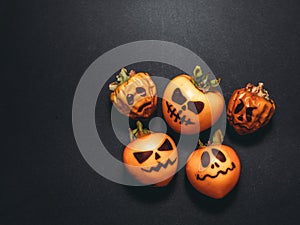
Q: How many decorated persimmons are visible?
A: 5